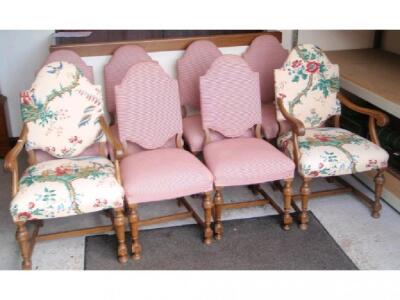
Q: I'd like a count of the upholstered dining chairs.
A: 8